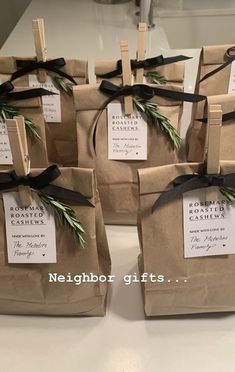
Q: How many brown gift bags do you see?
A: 8